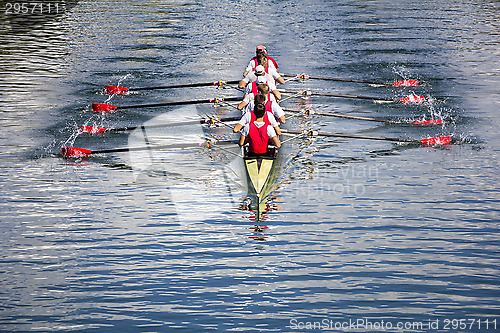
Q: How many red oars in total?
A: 8